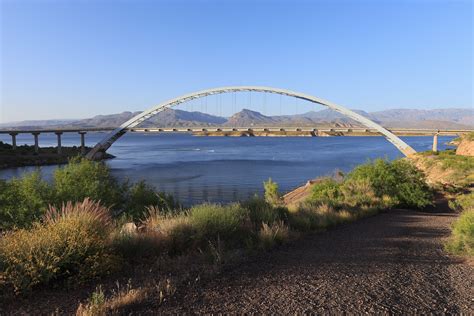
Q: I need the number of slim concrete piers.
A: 5